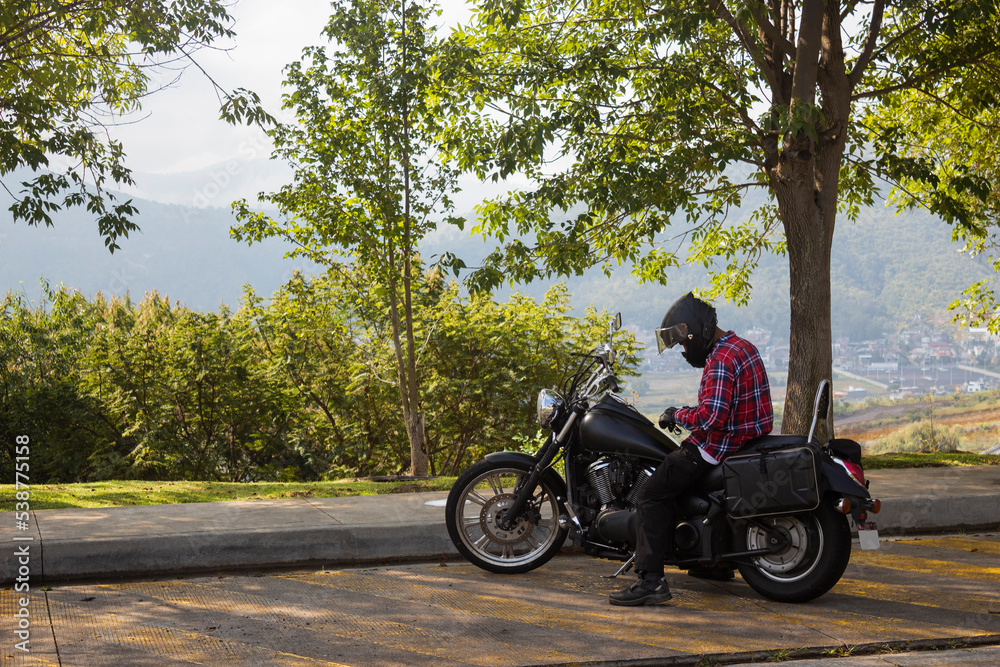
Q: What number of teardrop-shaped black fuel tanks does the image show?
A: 1